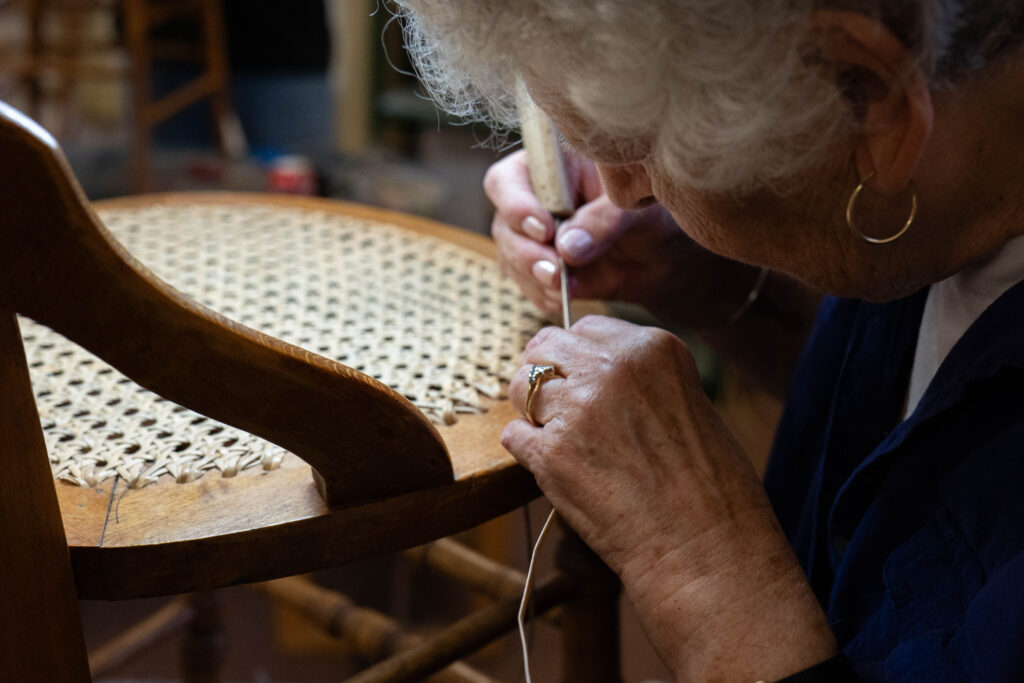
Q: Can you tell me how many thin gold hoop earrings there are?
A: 1